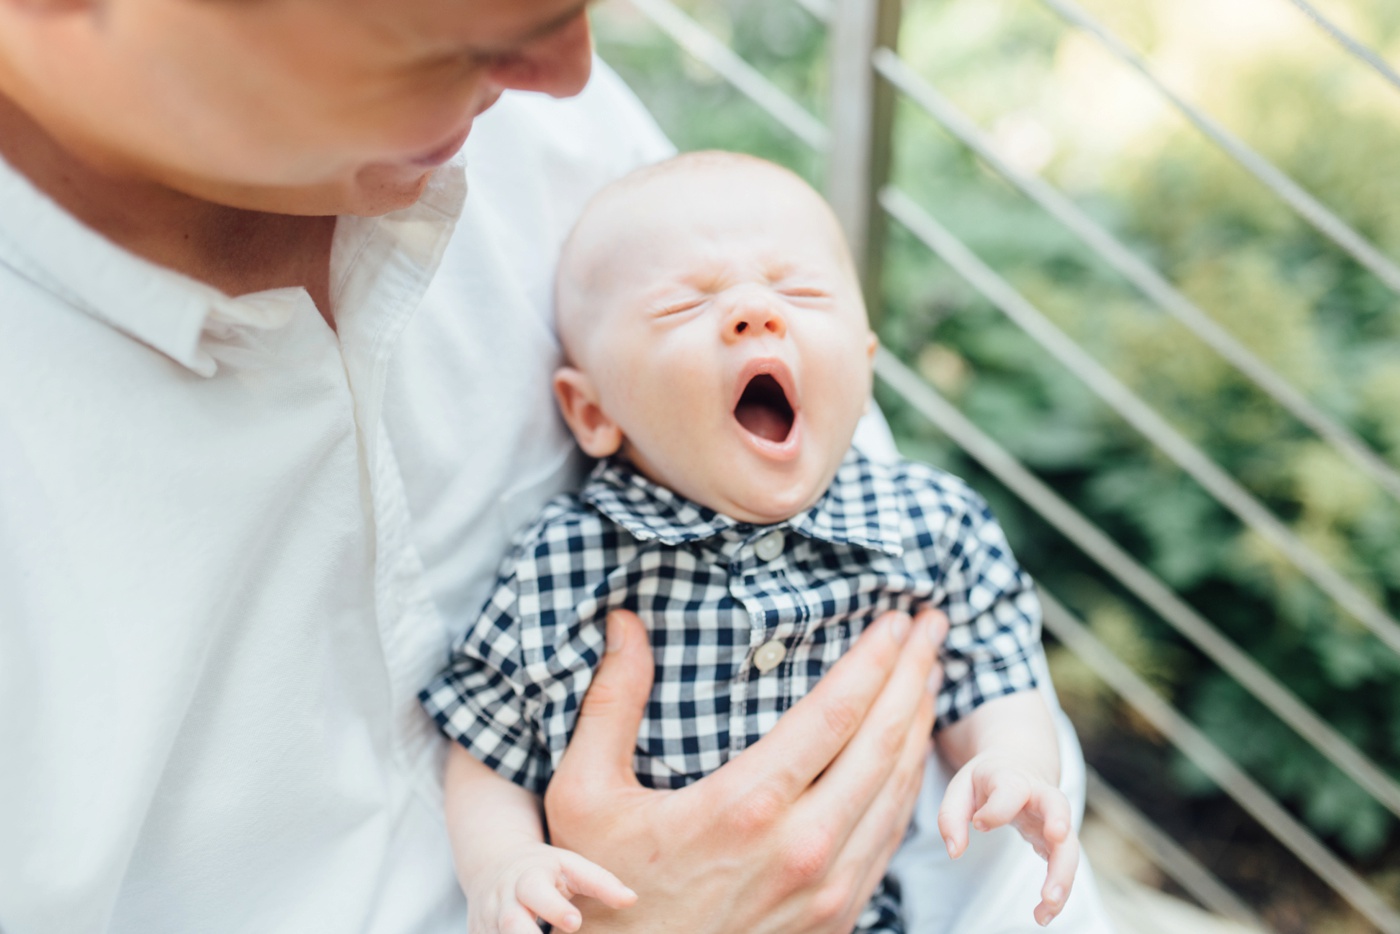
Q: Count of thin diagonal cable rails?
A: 7